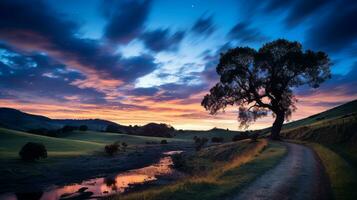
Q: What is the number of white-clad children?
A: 0